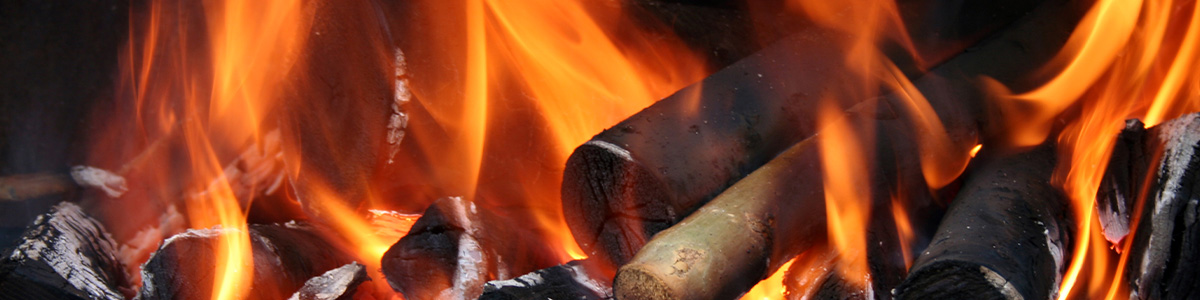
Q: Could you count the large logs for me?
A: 3